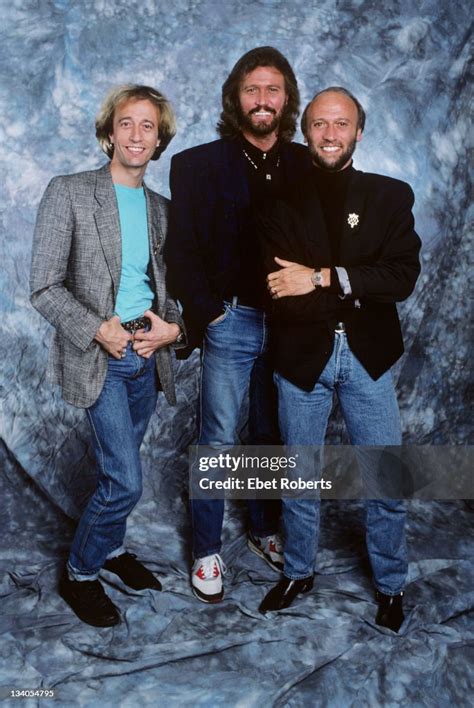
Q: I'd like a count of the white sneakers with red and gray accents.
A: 2